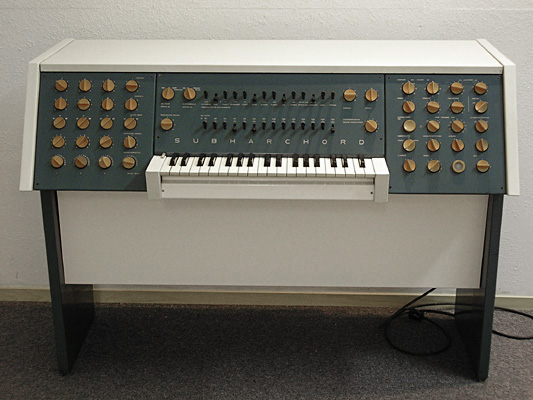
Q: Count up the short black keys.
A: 15